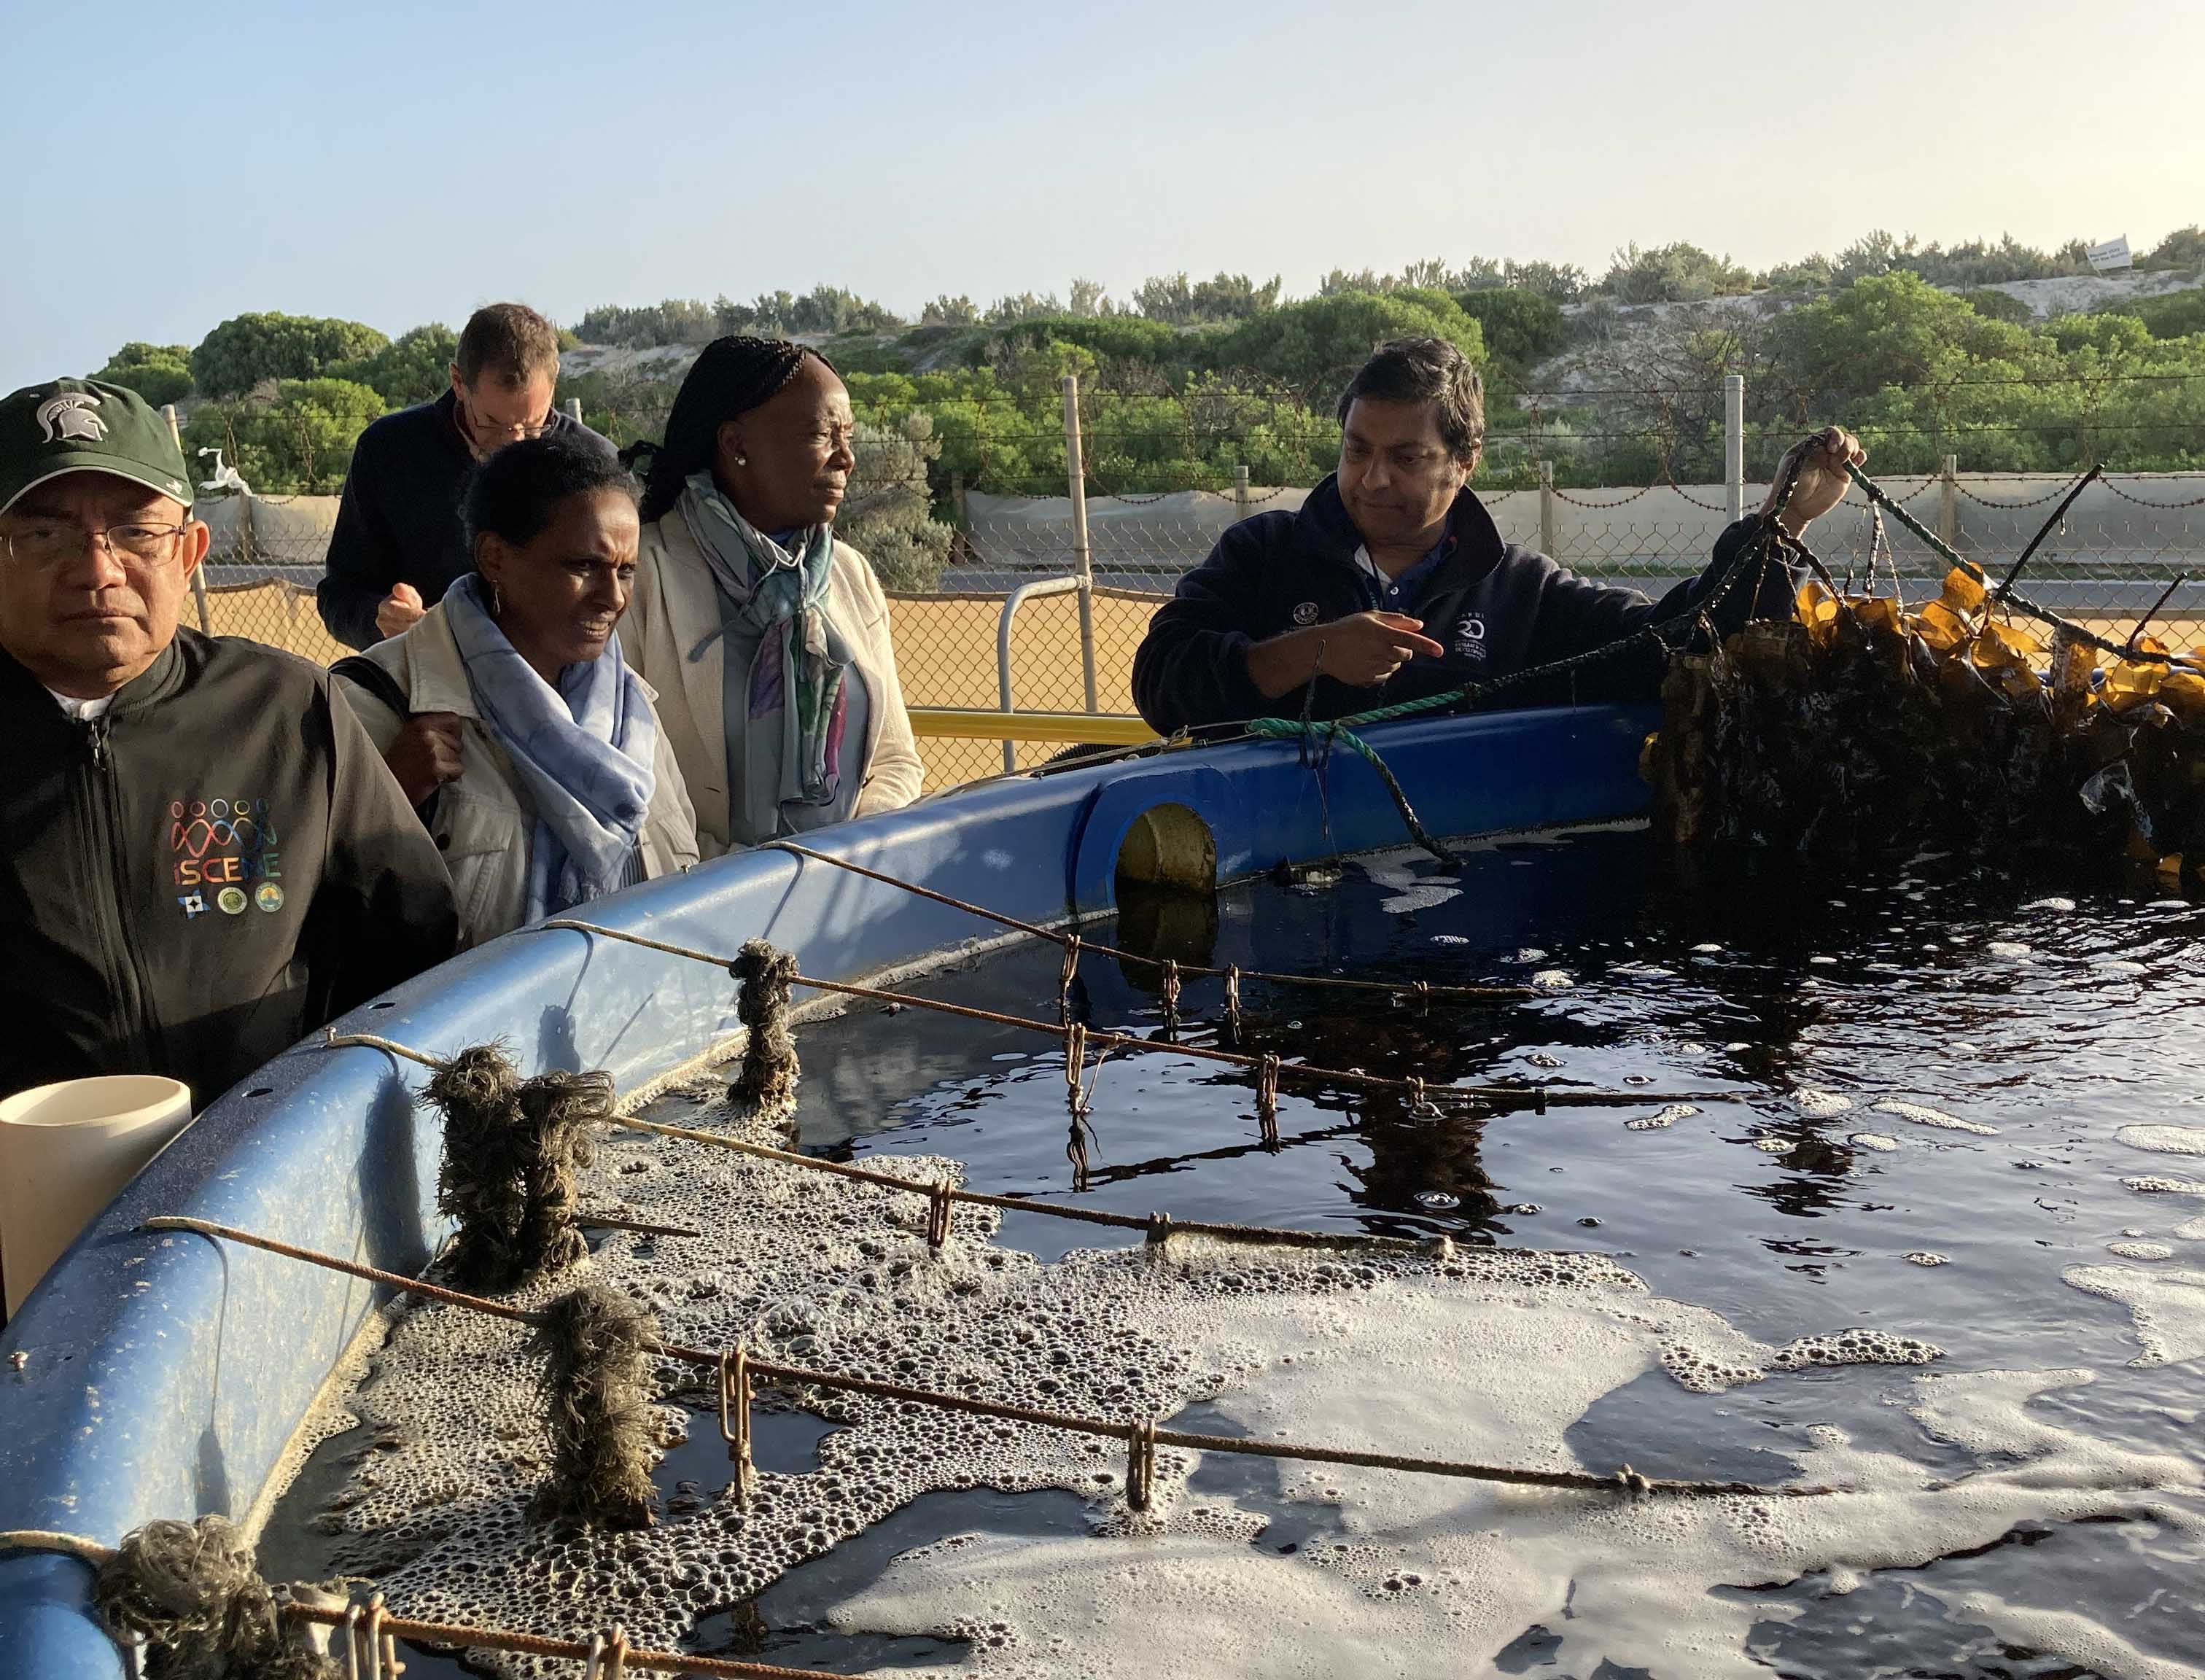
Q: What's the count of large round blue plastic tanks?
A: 1